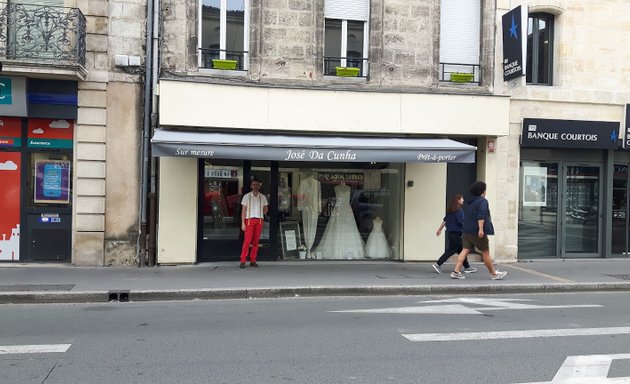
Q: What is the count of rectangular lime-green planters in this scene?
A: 3